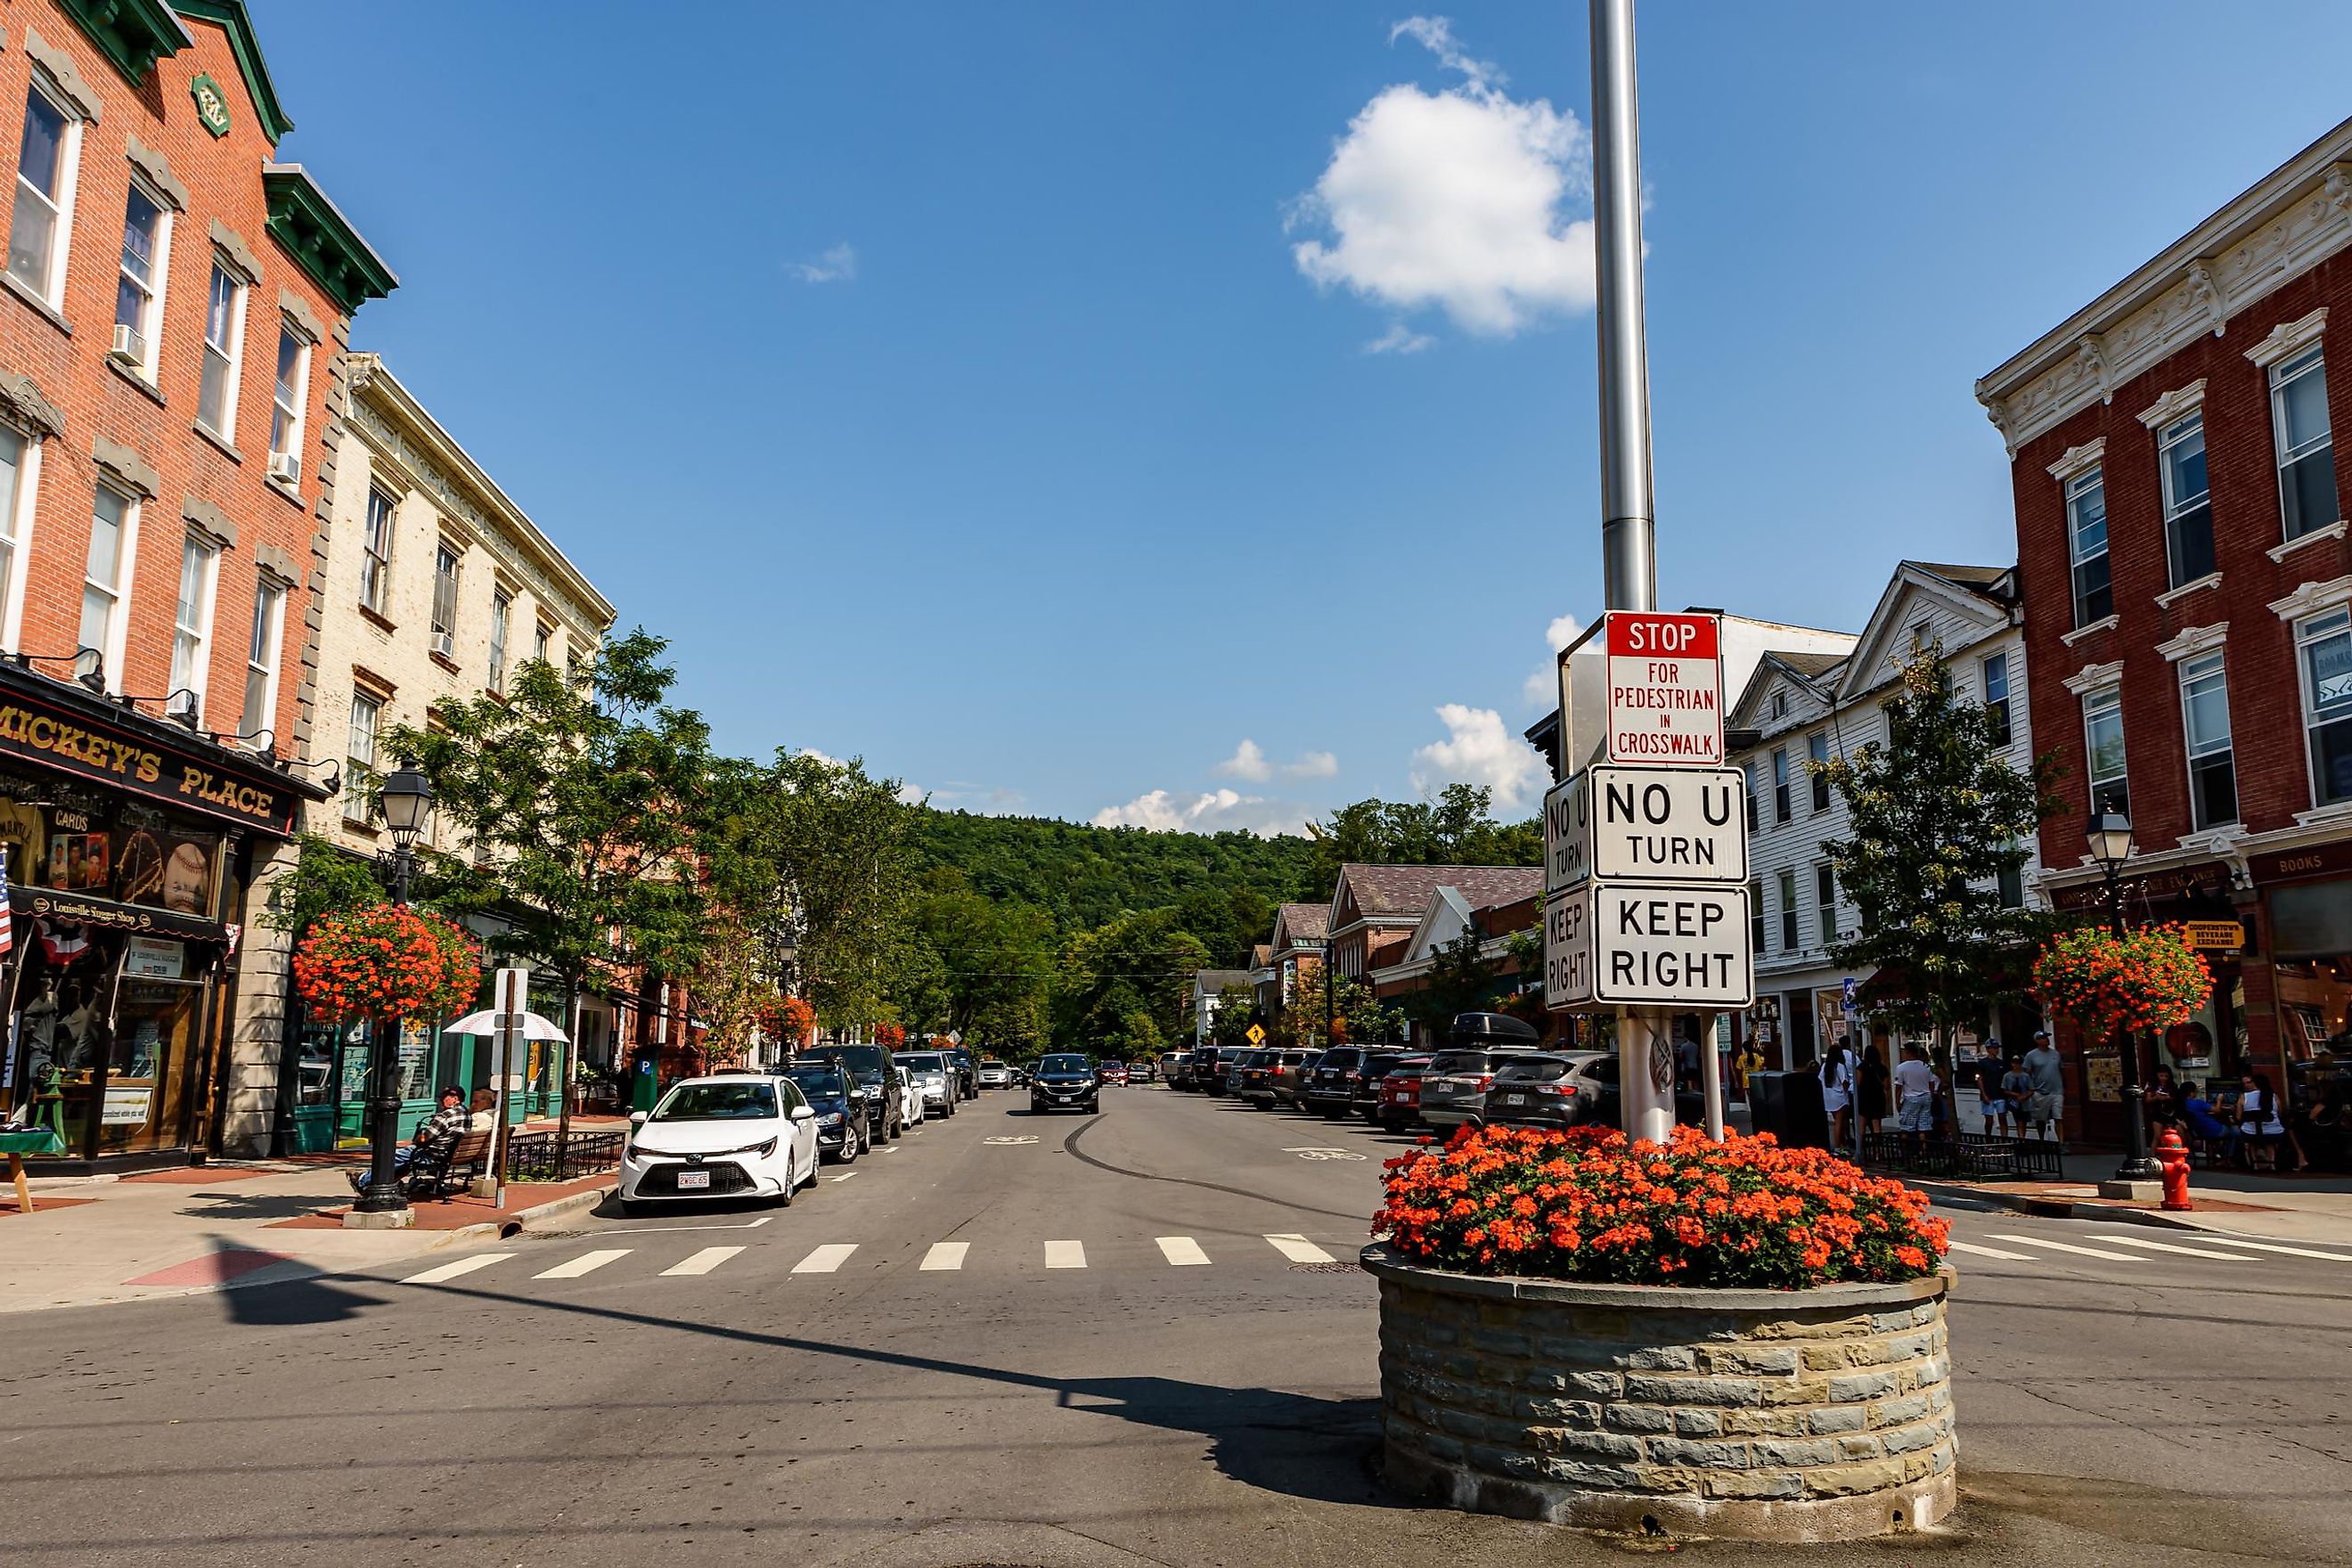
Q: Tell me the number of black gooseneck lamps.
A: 4